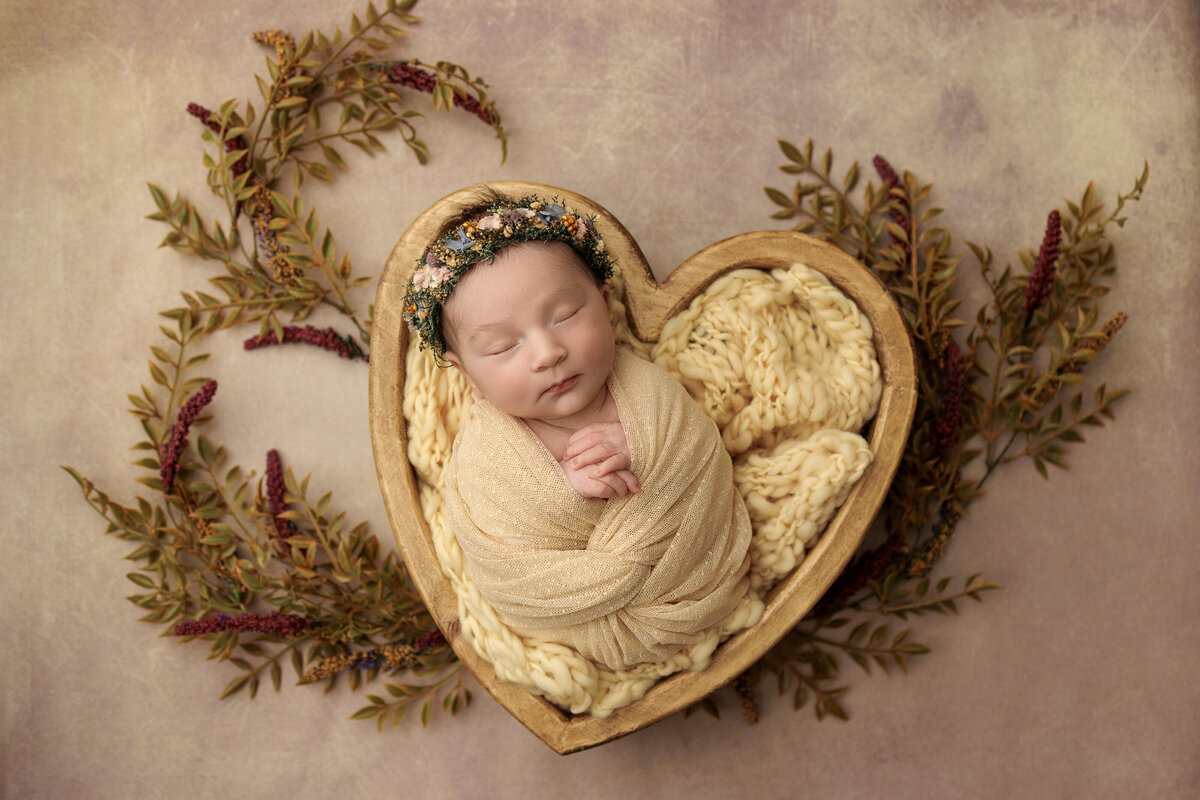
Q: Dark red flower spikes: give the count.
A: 11